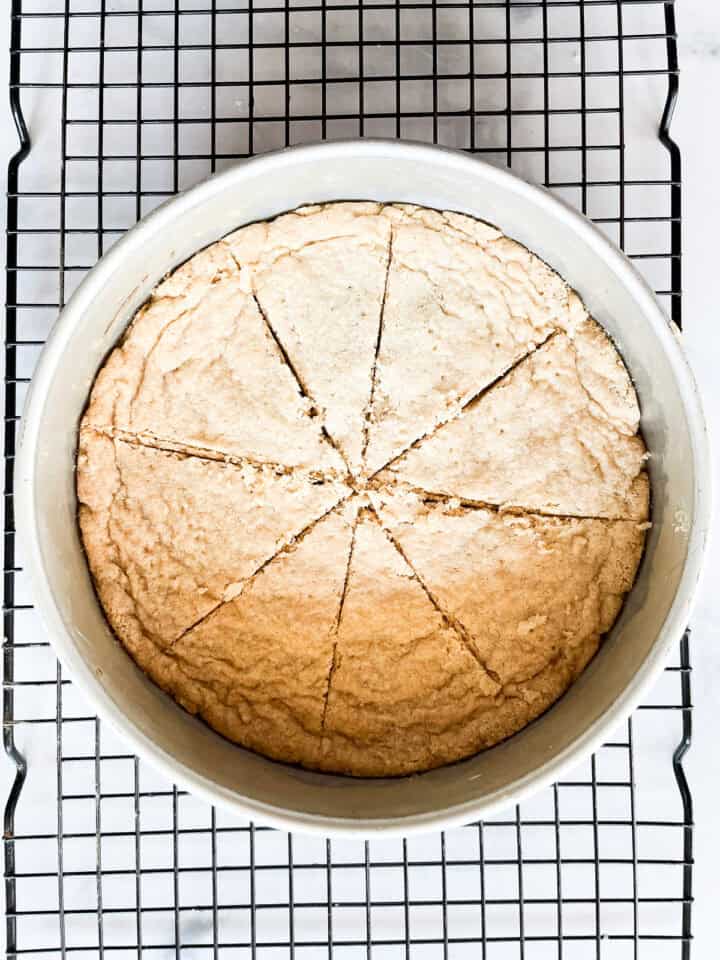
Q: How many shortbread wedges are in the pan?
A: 8